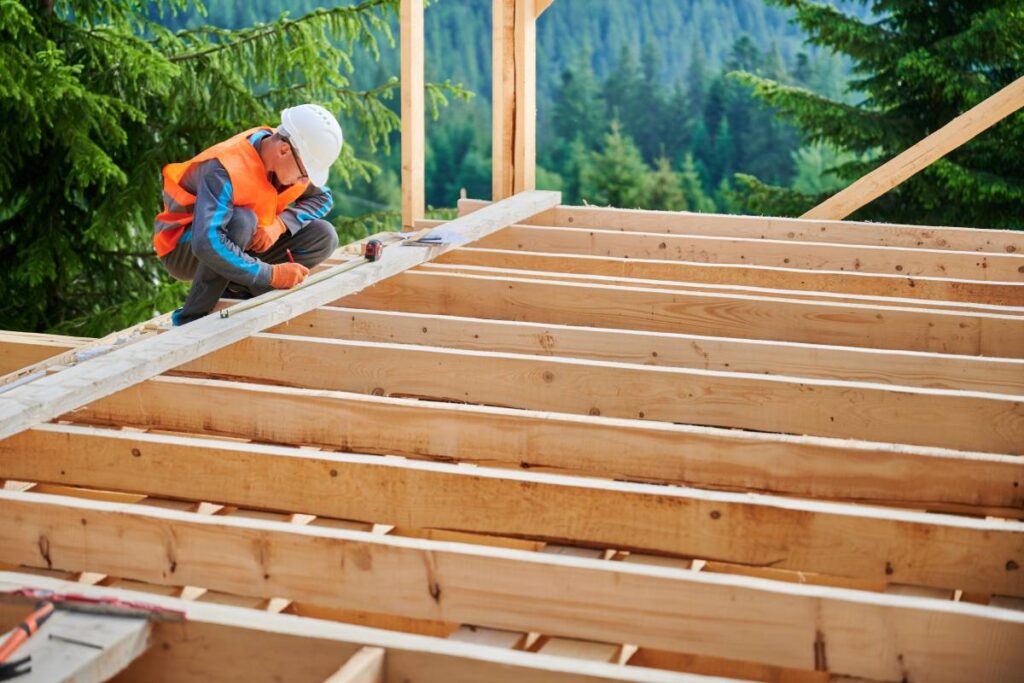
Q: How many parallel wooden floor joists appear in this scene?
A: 11